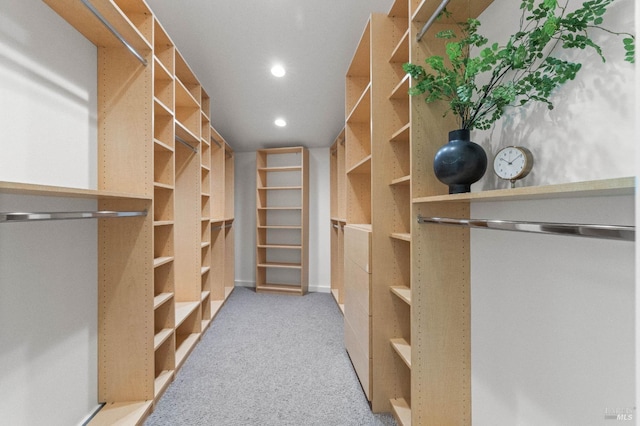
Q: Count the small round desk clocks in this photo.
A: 1